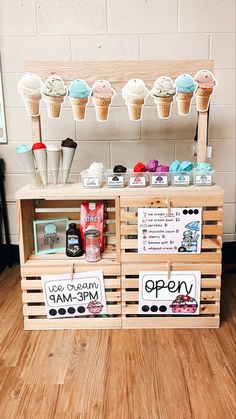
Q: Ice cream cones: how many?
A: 12